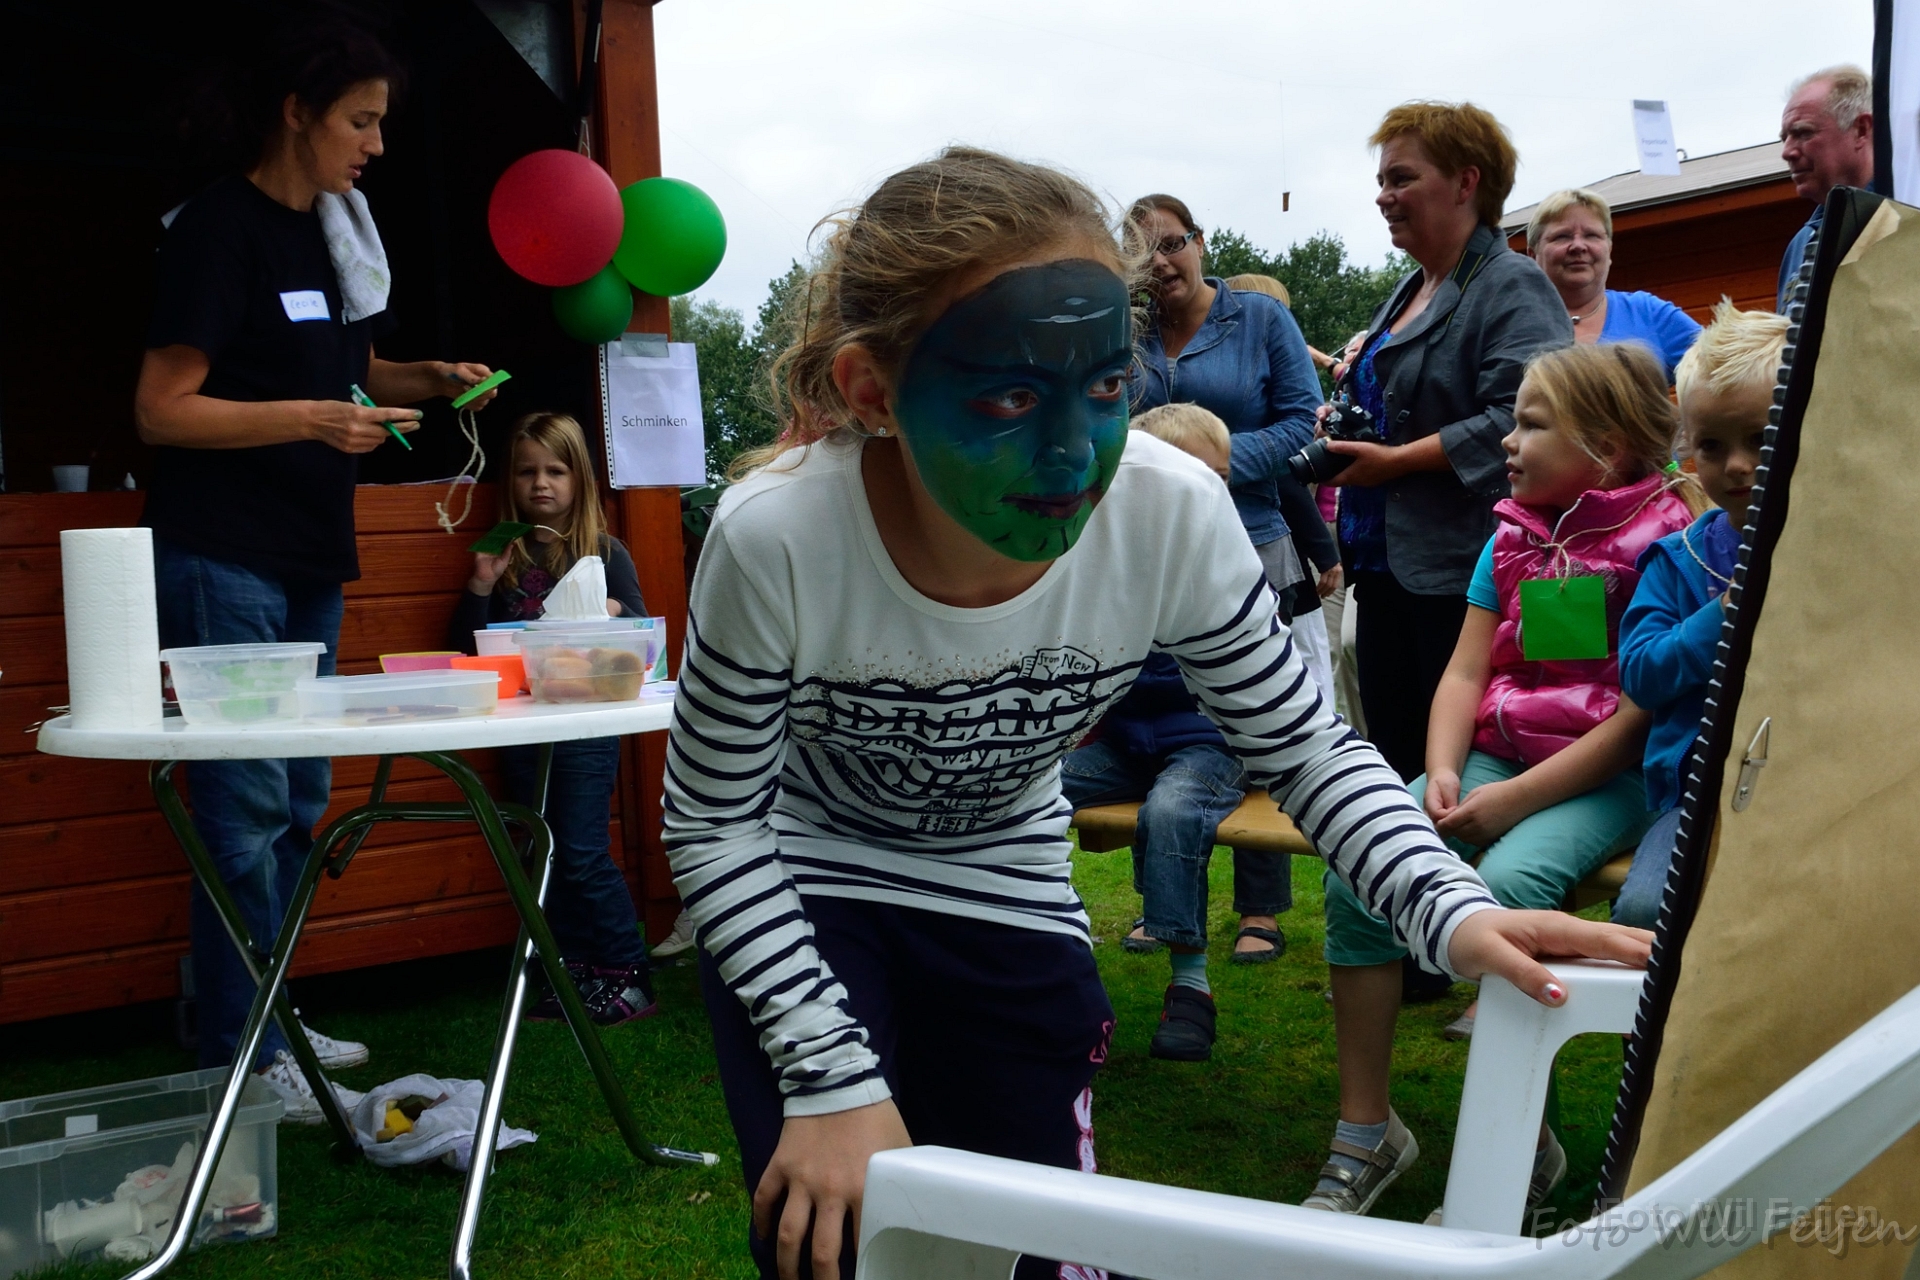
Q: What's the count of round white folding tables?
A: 1